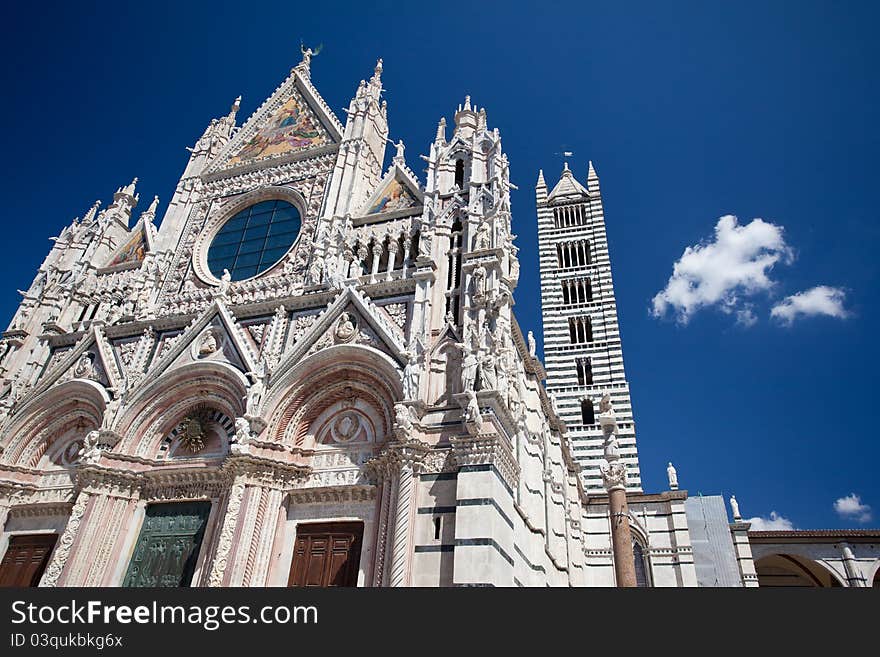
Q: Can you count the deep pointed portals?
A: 3